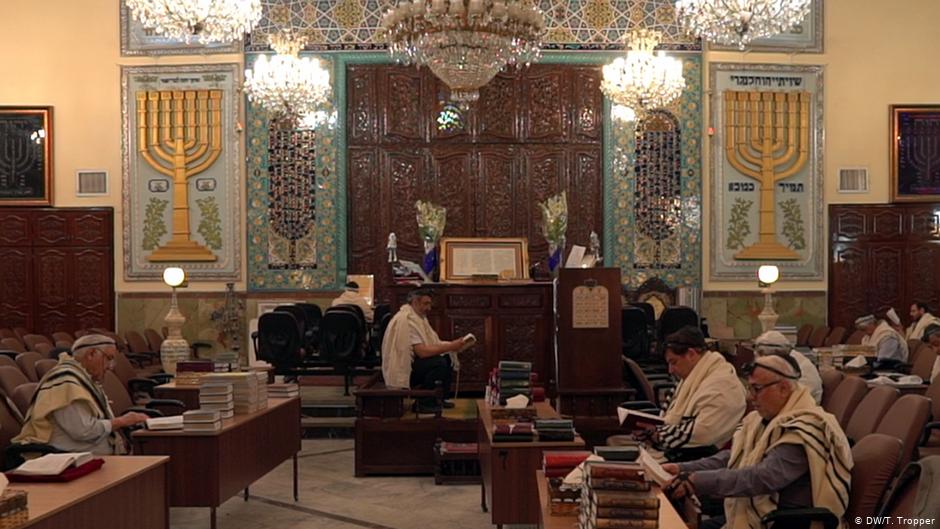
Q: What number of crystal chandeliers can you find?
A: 5